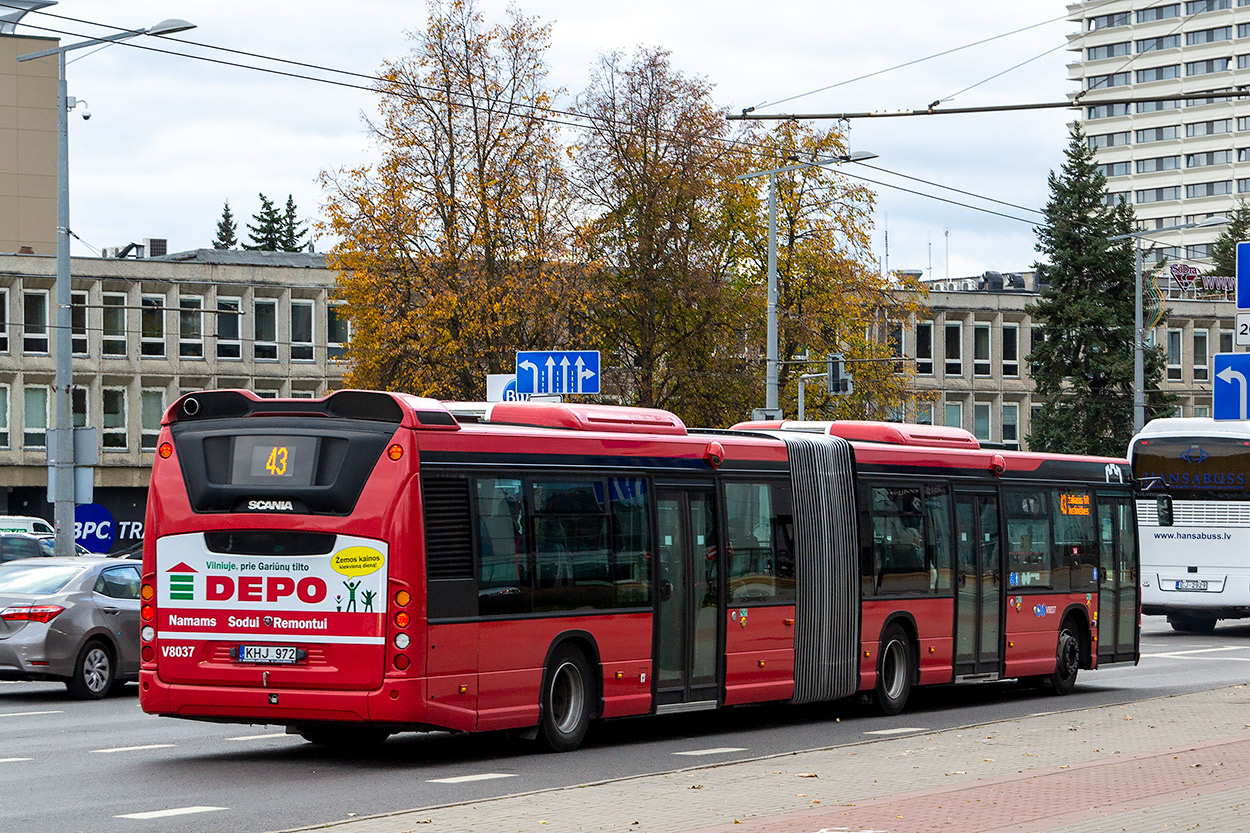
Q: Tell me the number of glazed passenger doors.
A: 3